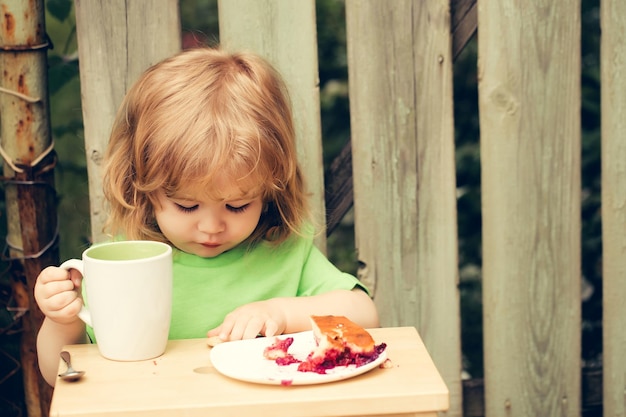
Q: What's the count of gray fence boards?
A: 5